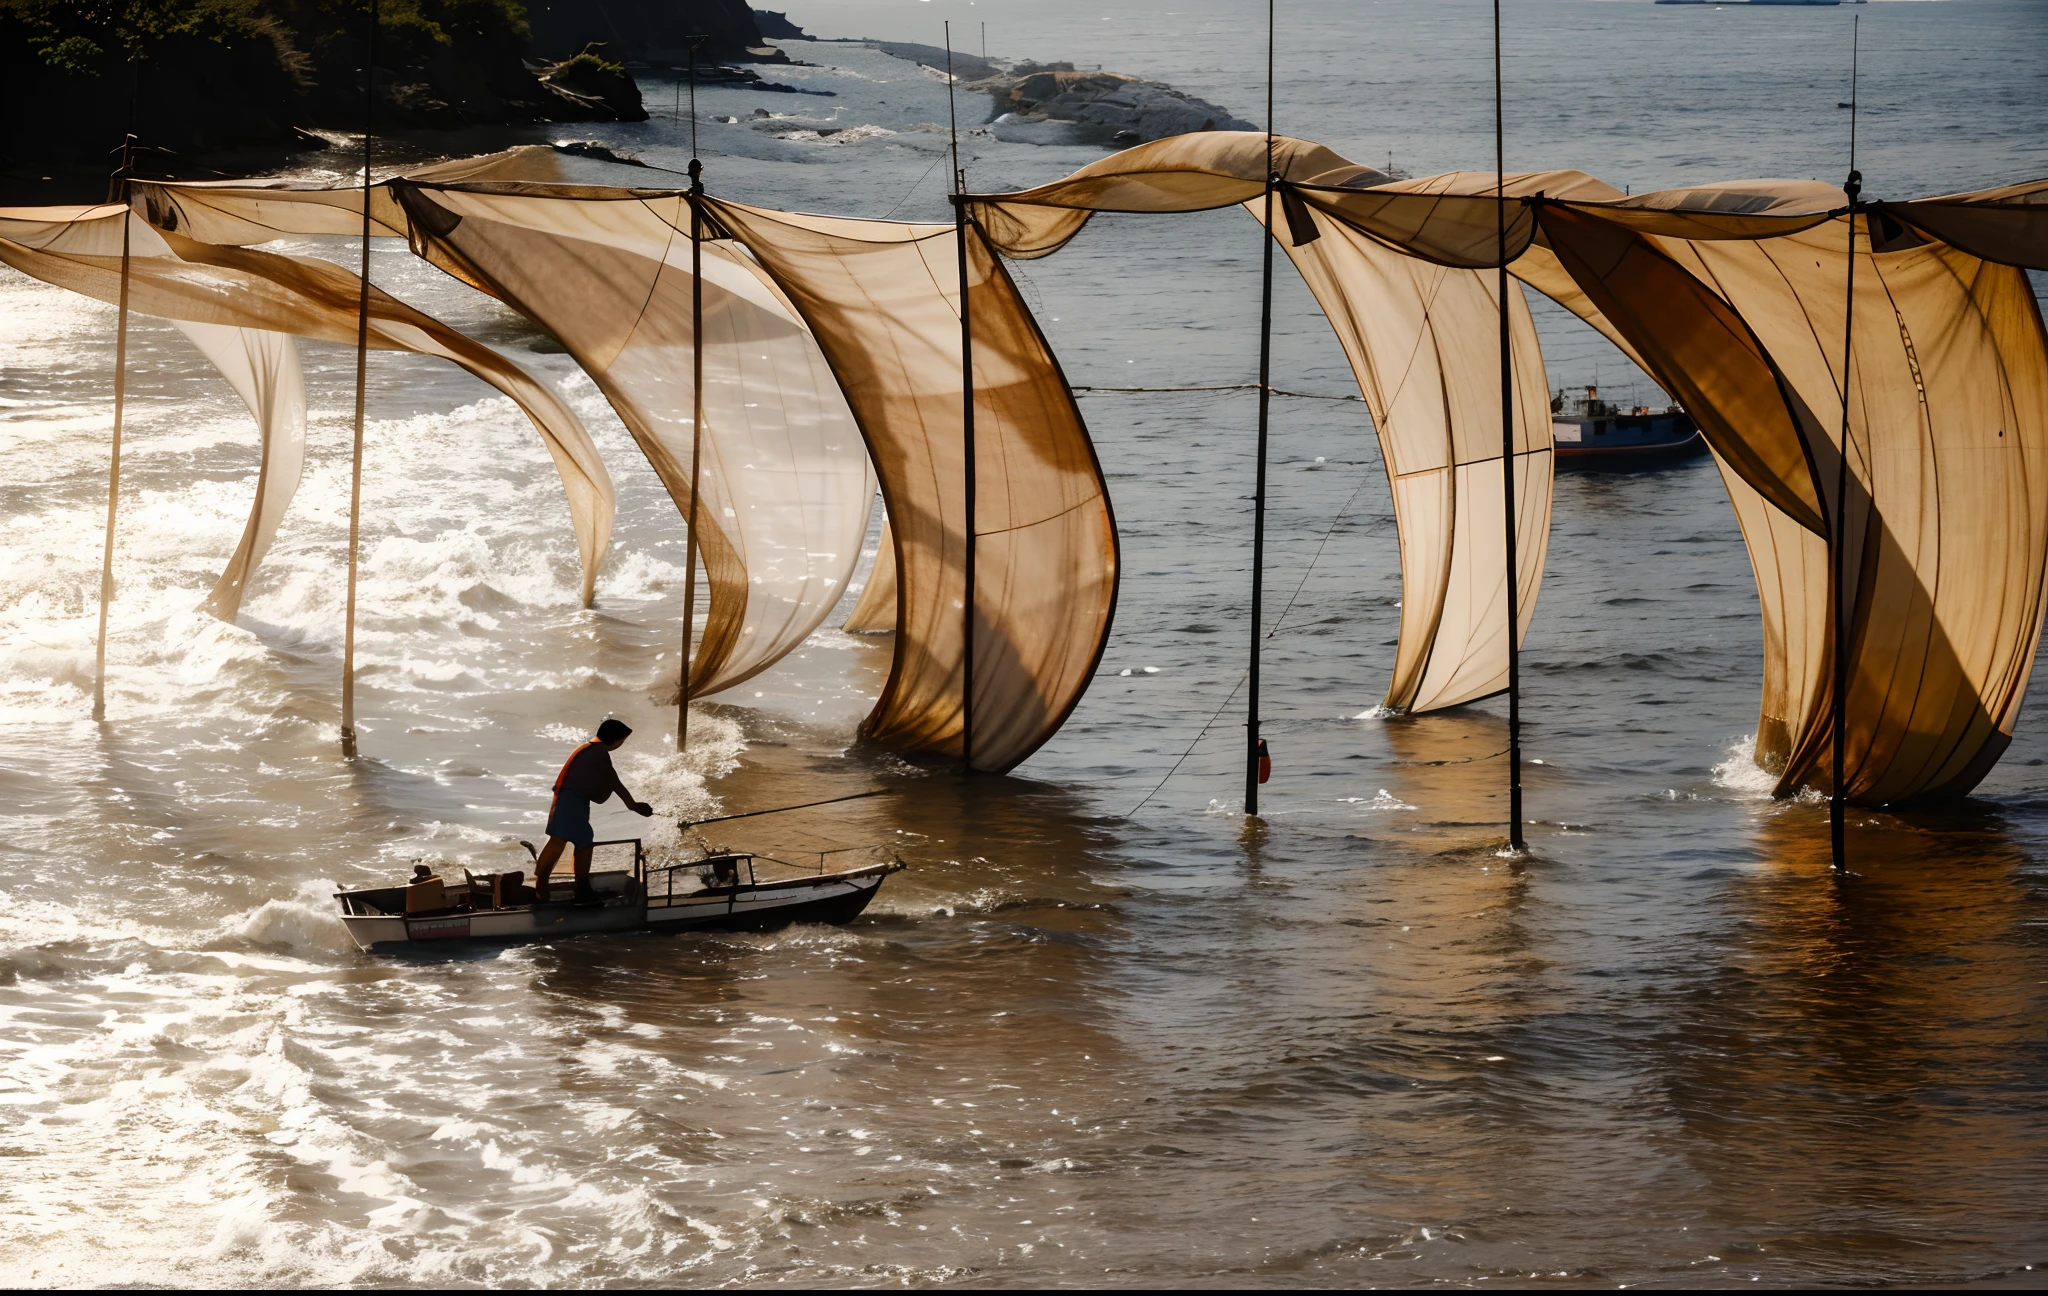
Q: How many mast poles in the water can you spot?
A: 7